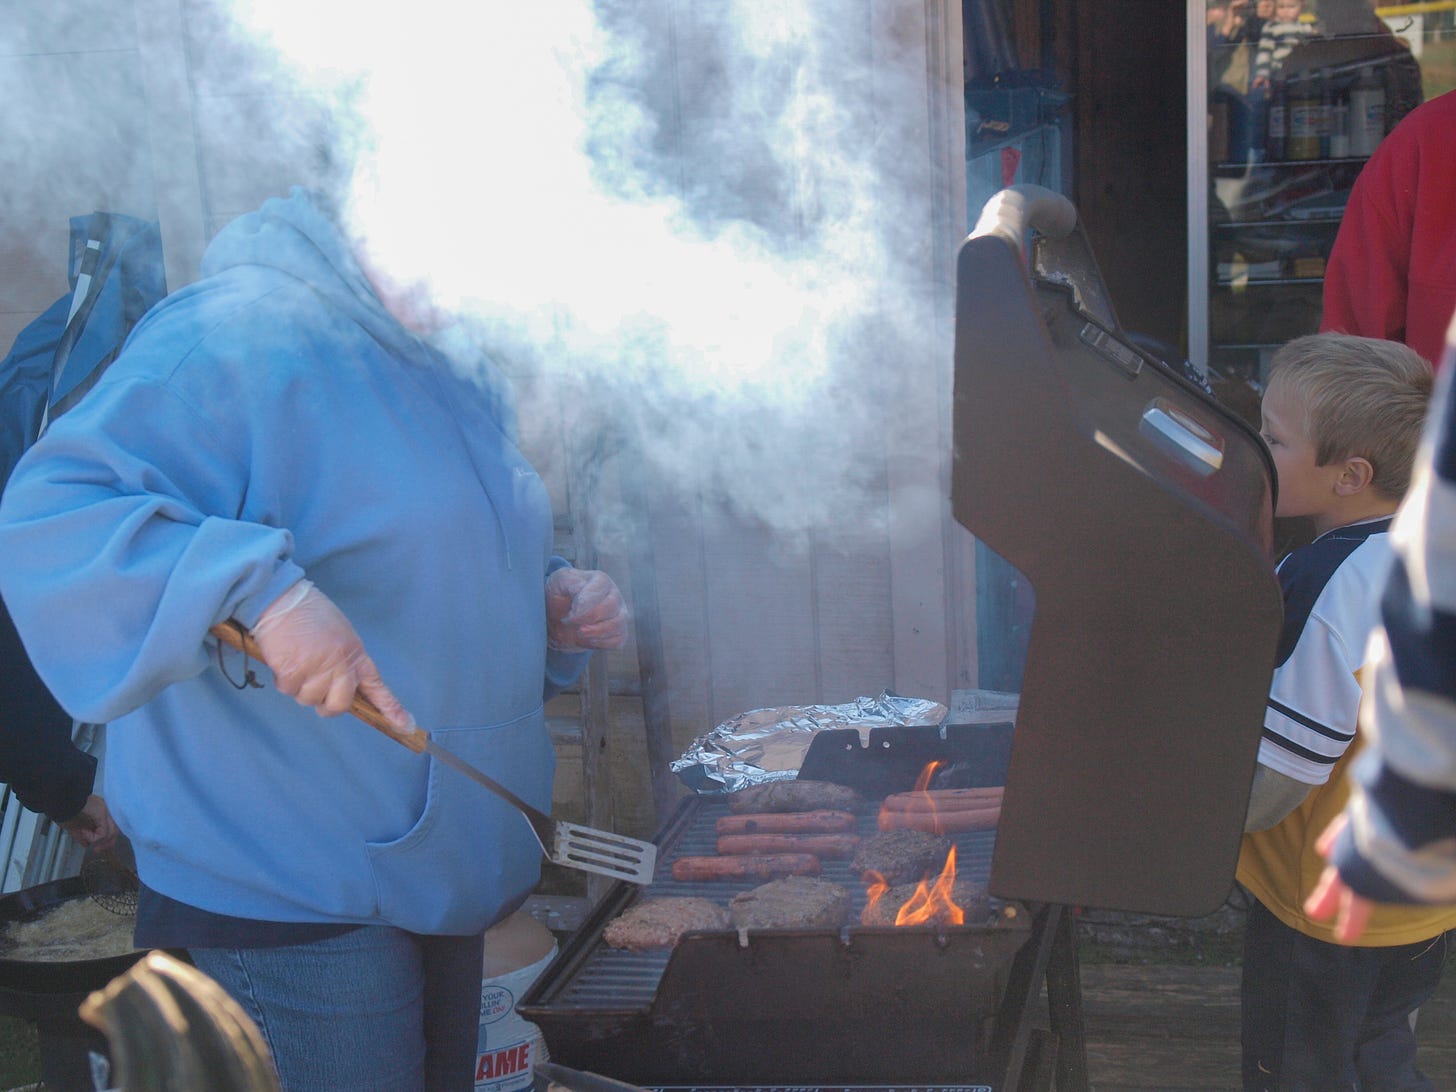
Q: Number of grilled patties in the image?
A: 5